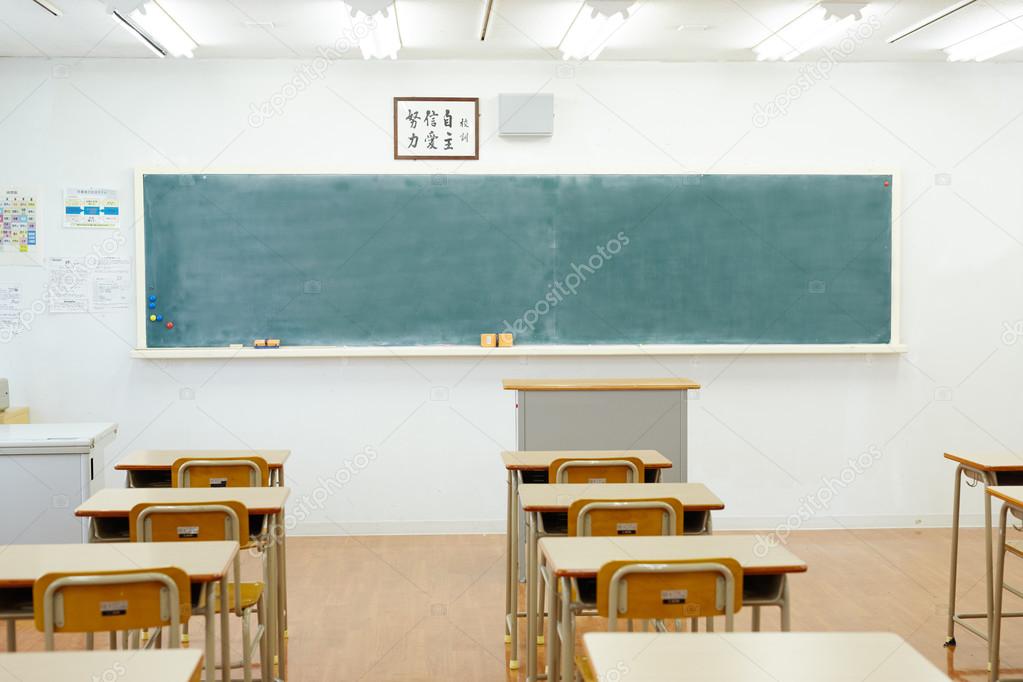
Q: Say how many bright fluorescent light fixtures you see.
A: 5